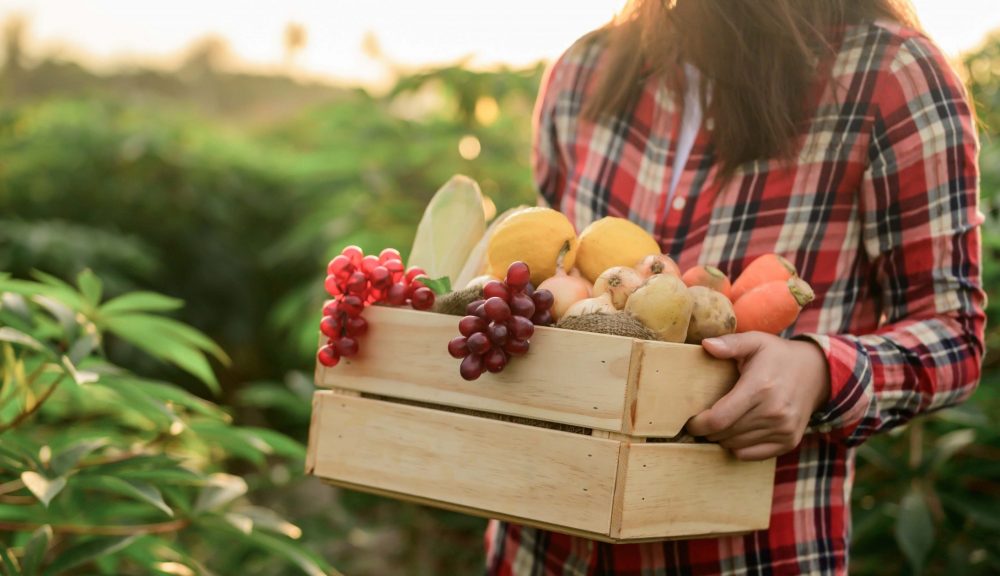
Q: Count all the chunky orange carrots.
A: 3